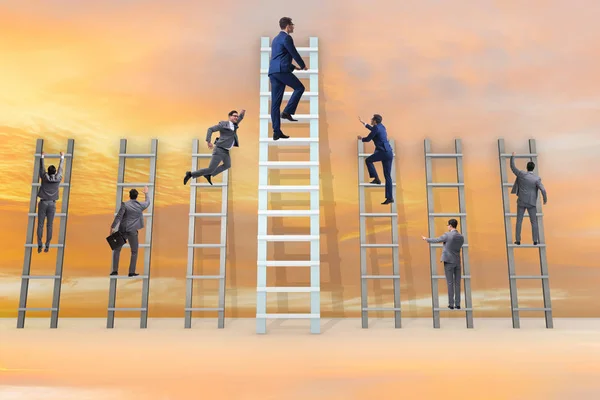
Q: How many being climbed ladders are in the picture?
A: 7